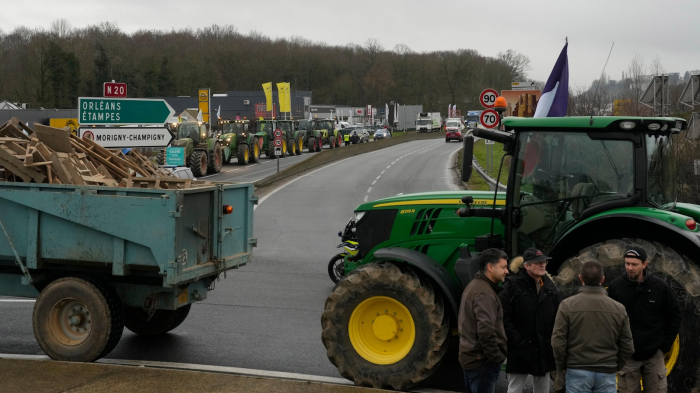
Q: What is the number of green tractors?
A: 7